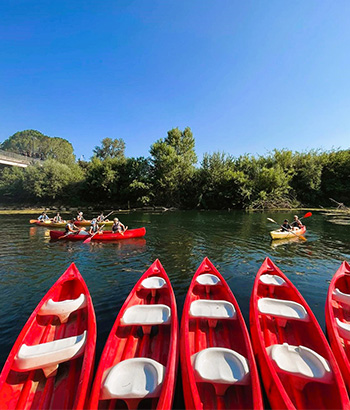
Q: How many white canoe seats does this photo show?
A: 13